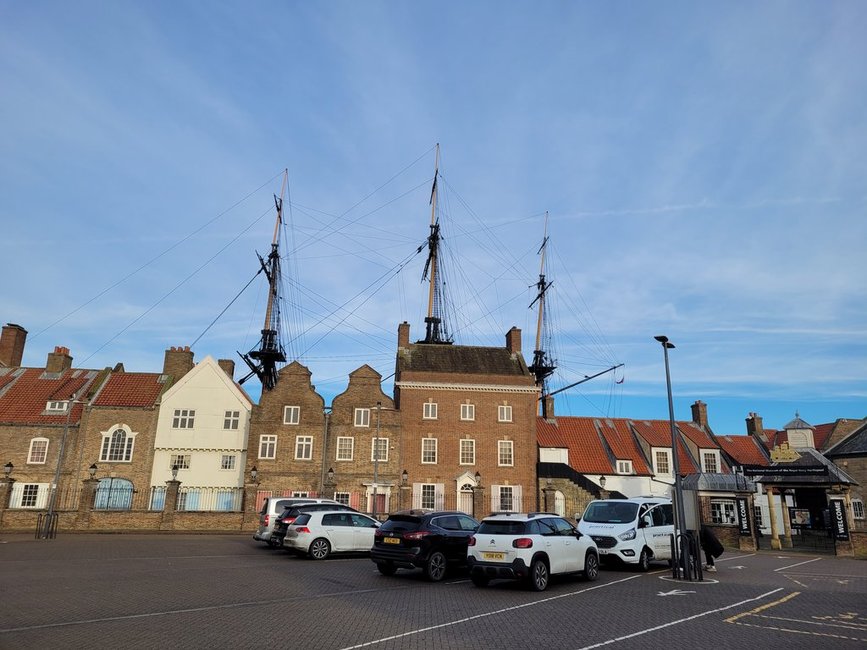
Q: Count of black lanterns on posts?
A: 8